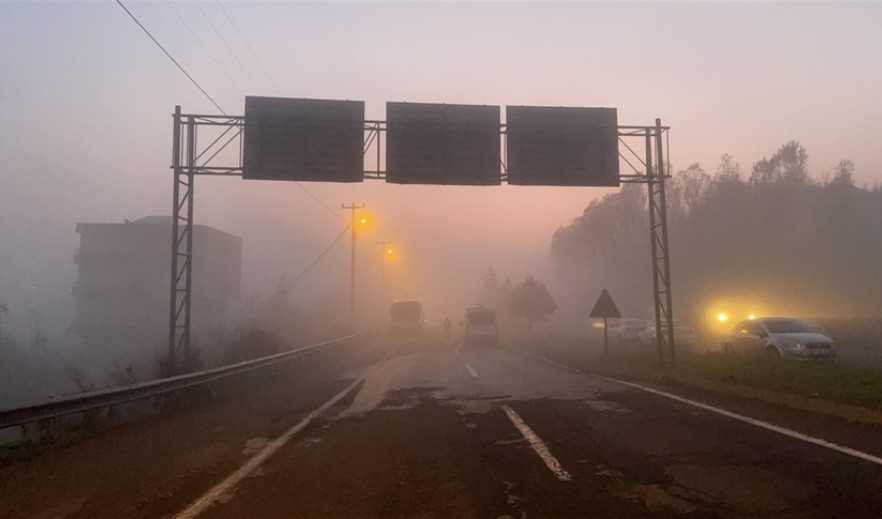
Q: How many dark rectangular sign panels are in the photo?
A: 3